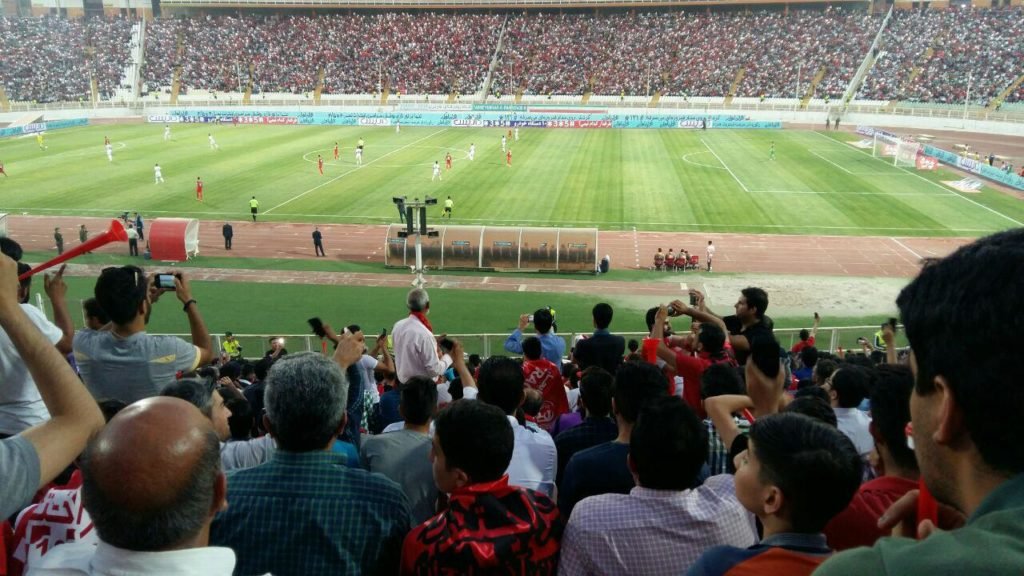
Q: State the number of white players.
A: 10